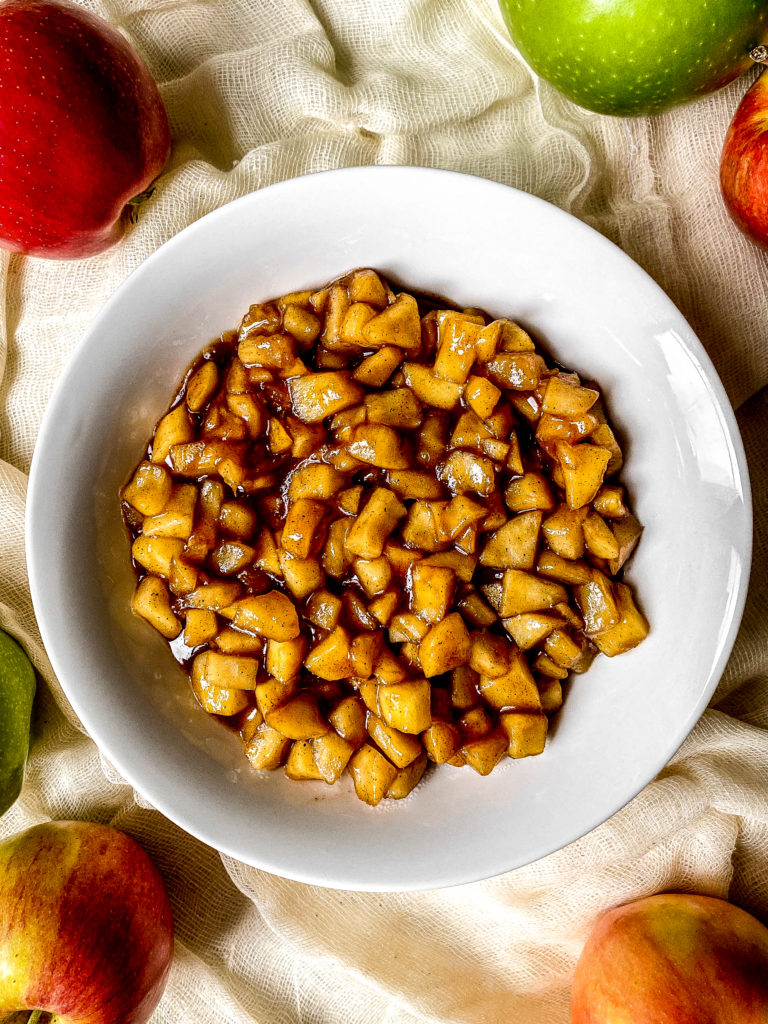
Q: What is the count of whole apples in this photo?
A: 6